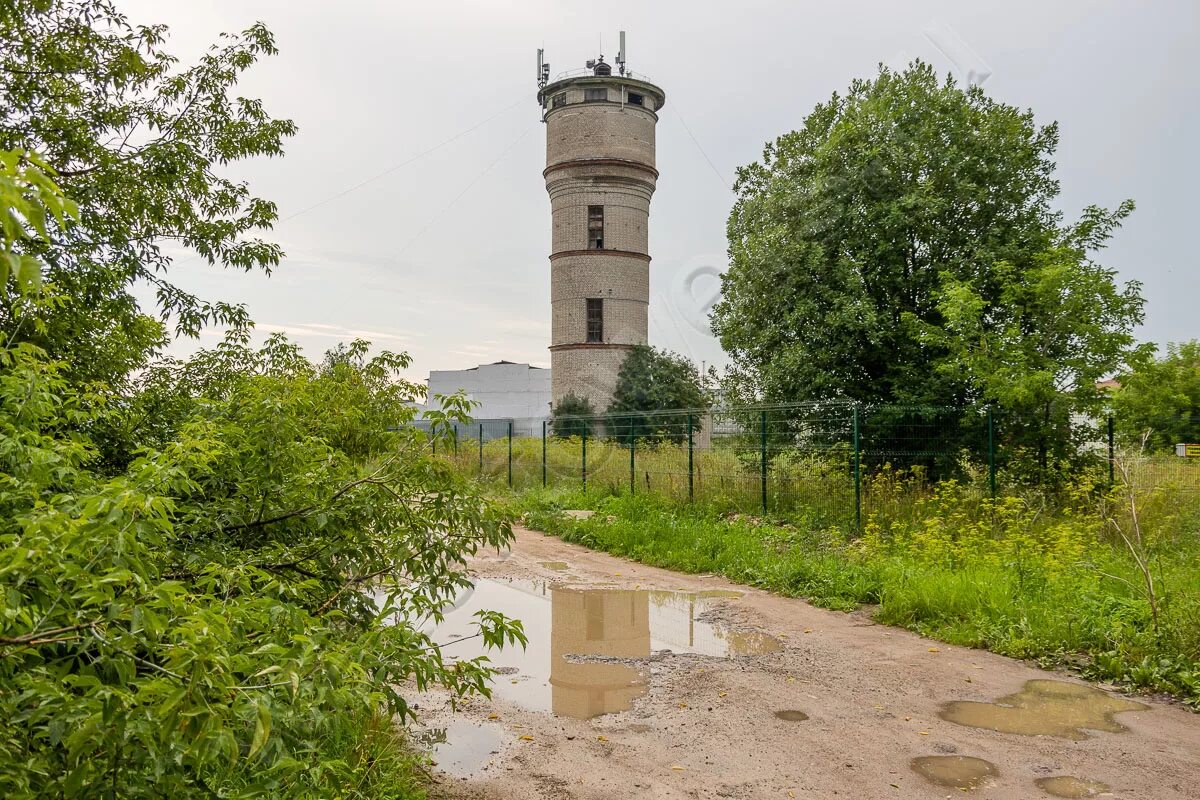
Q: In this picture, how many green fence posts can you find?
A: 12